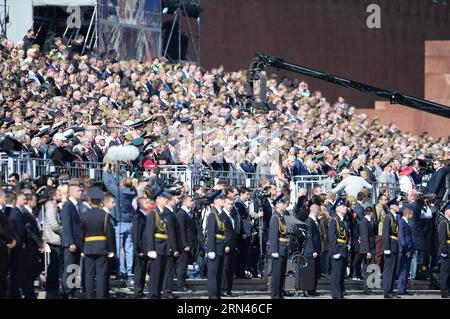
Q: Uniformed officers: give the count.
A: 7